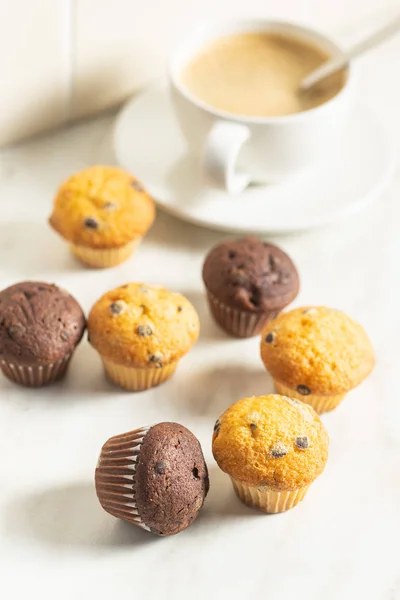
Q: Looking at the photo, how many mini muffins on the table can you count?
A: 7